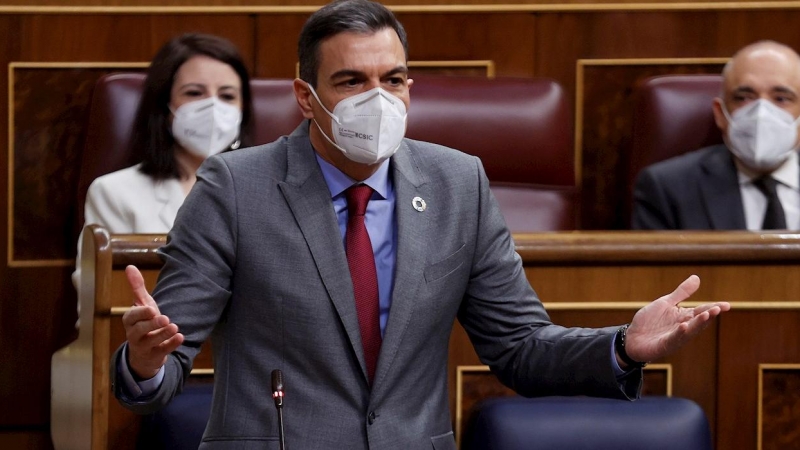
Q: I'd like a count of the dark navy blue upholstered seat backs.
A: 2